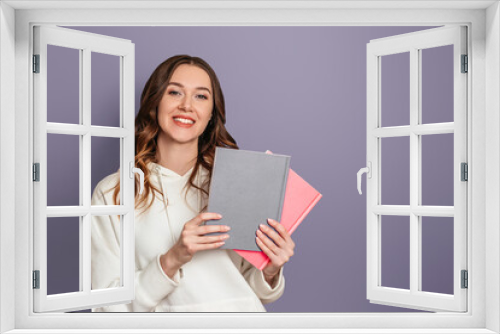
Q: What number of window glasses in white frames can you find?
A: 12